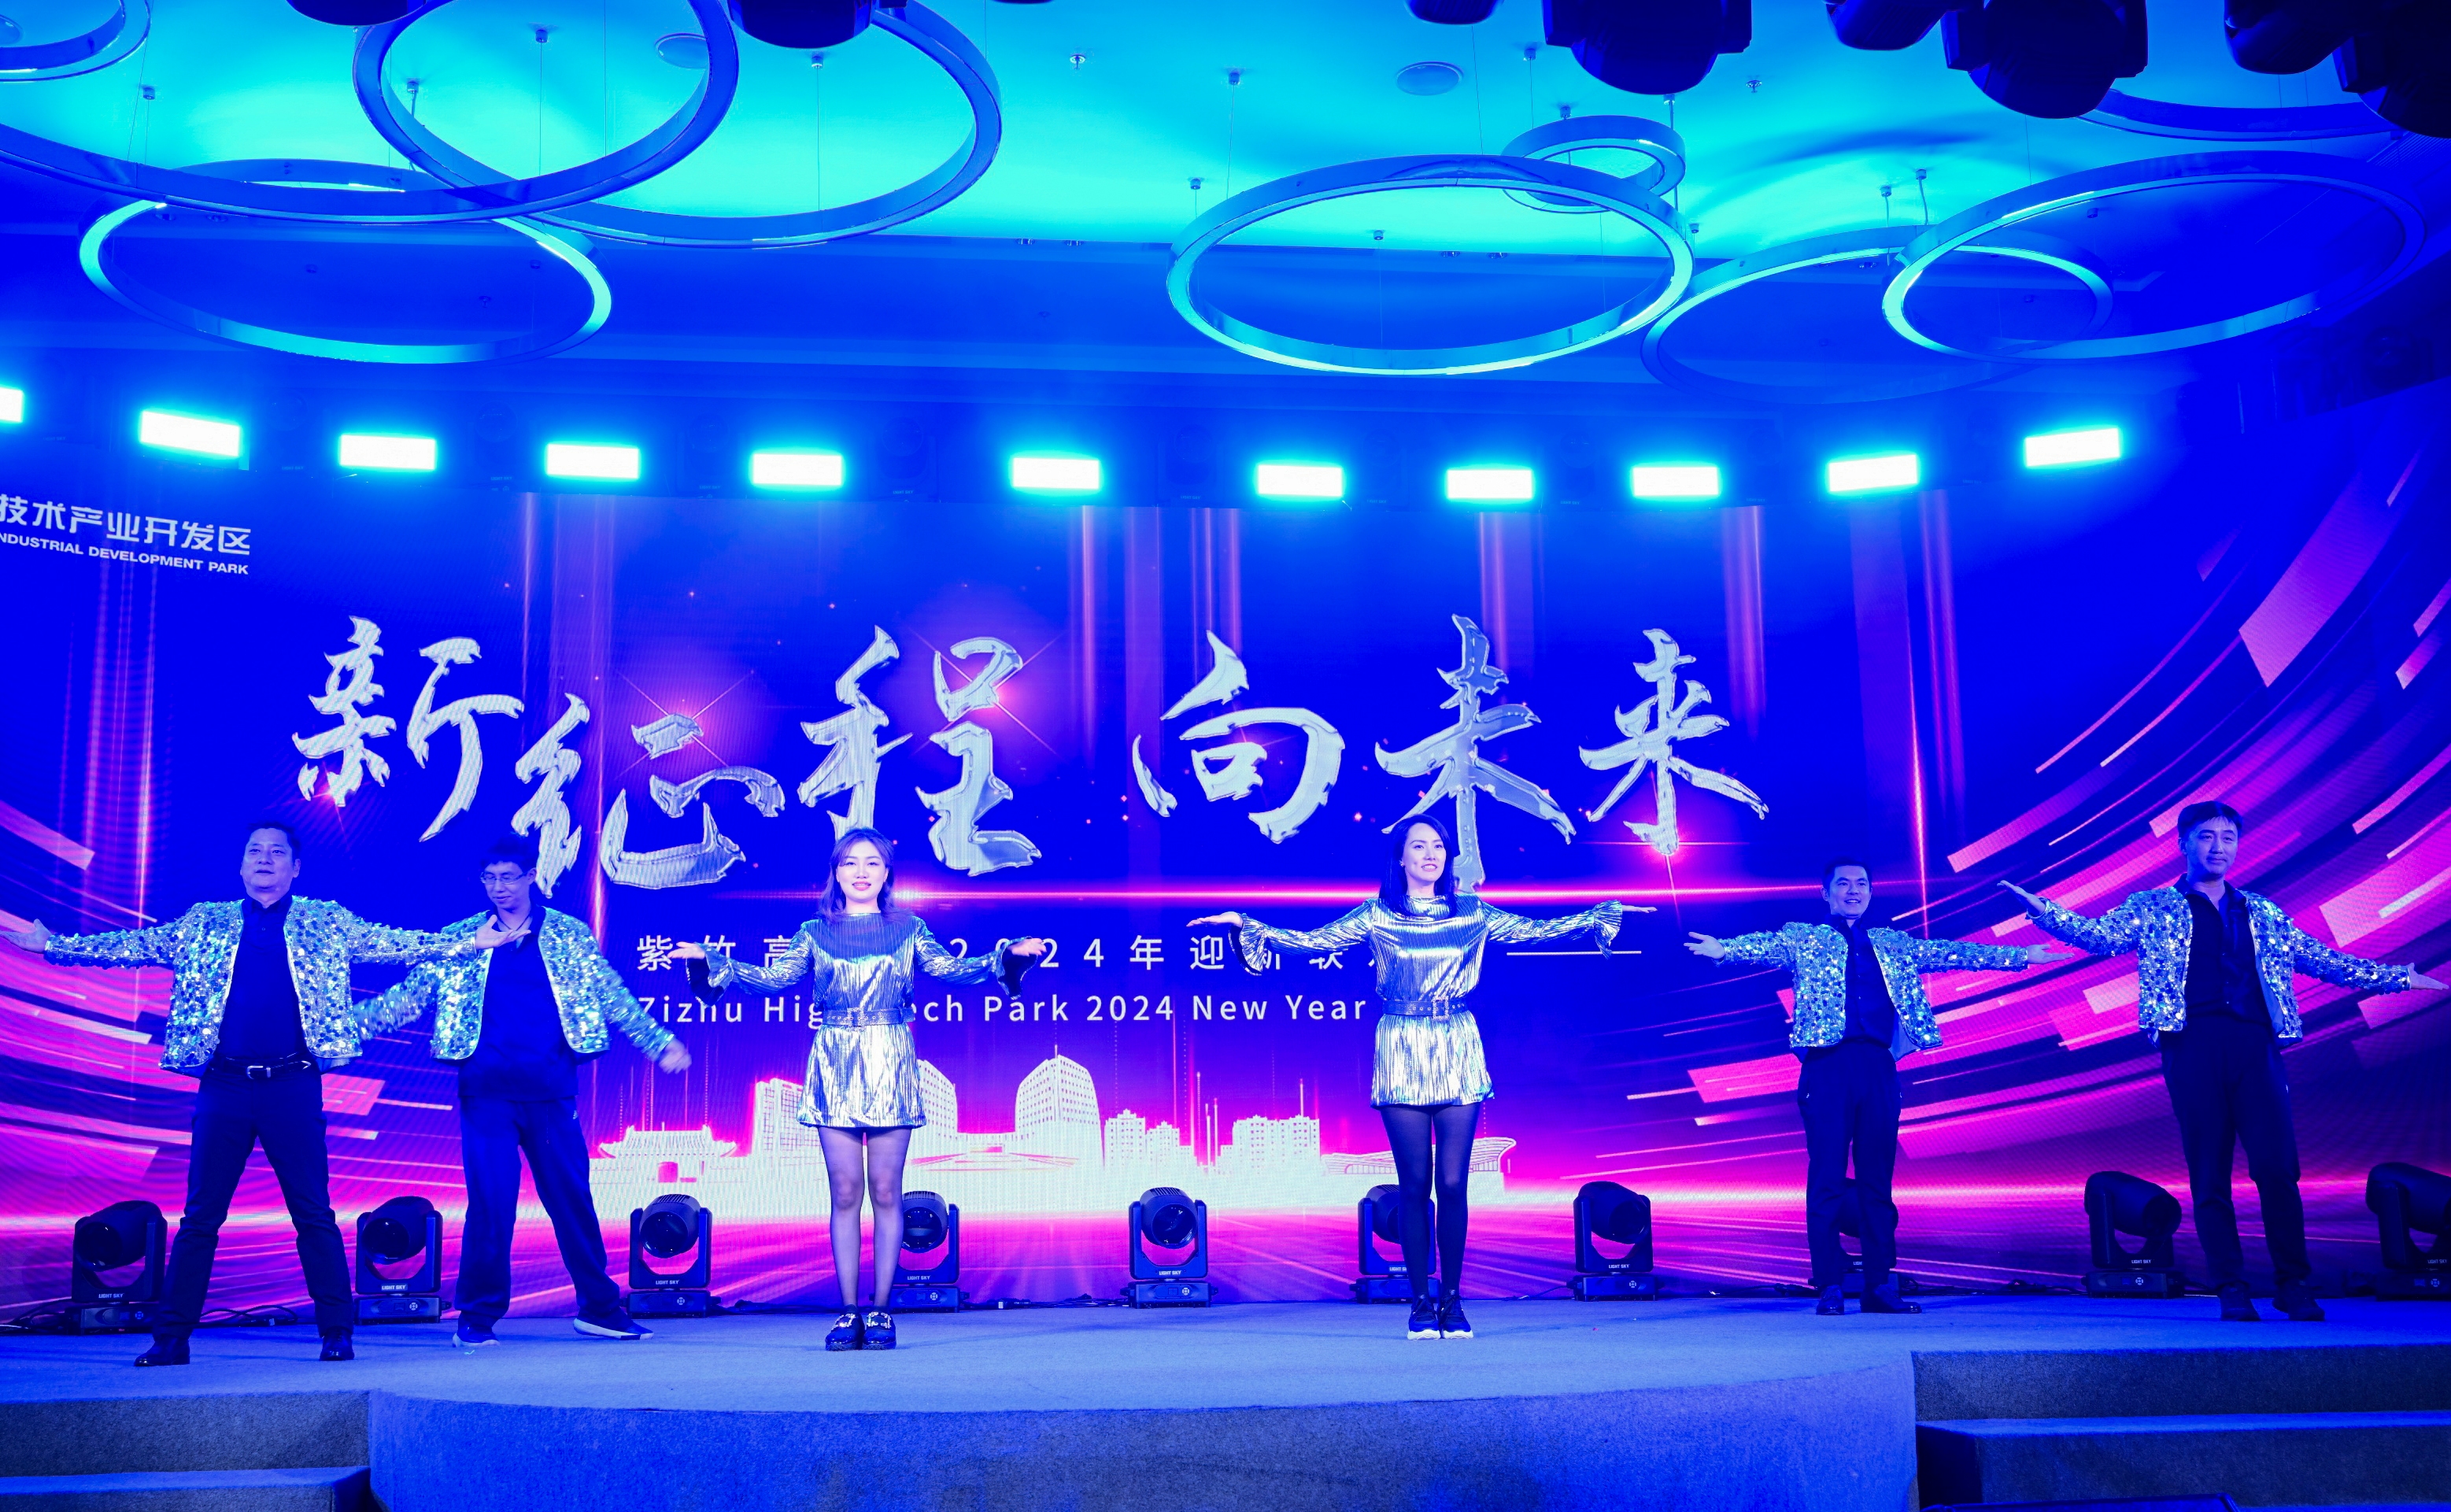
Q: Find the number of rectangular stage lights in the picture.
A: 11